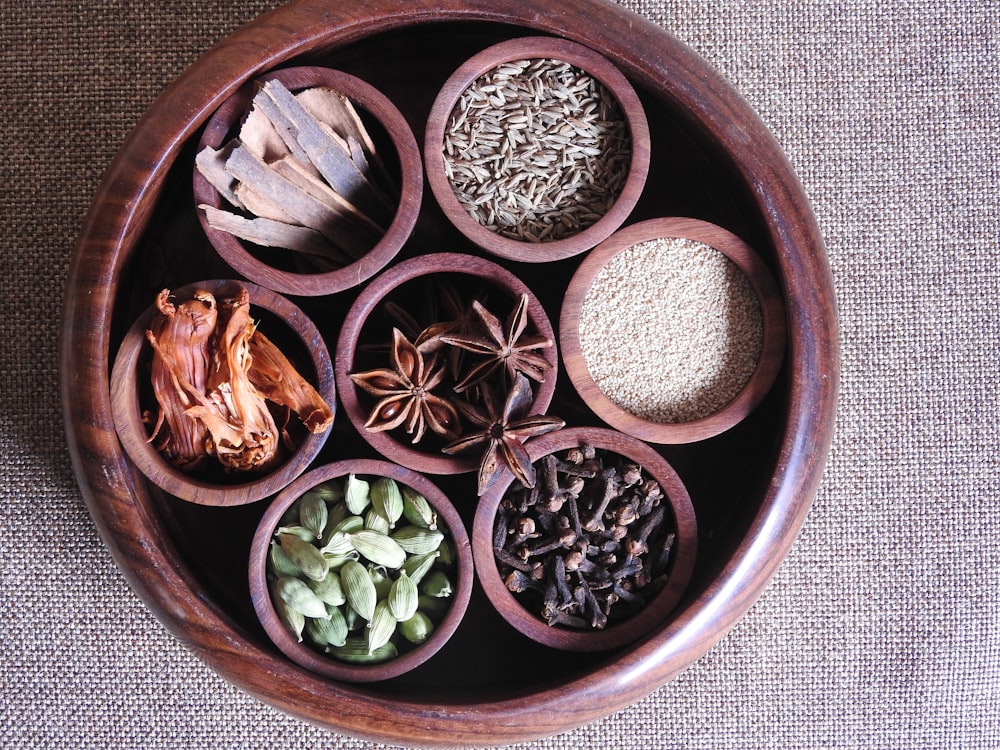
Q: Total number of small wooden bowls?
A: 7